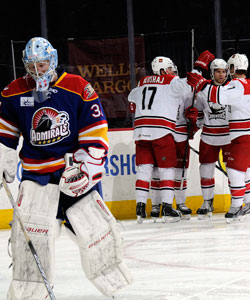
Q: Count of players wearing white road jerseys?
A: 4